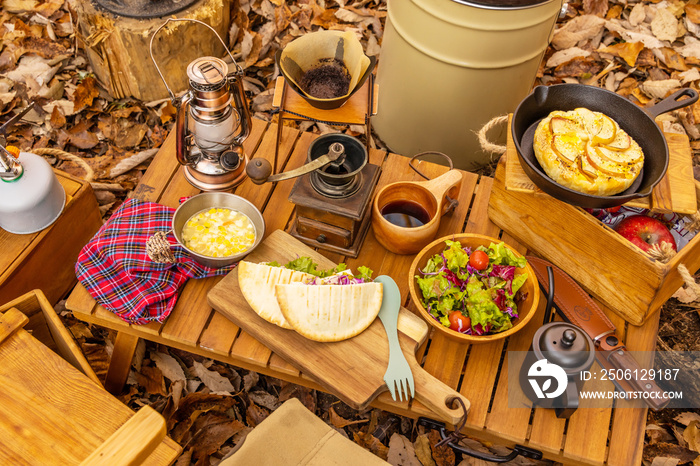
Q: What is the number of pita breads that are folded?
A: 2